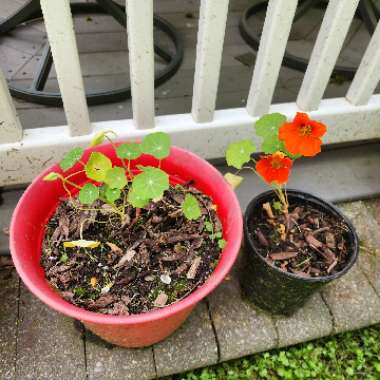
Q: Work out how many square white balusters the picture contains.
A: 7